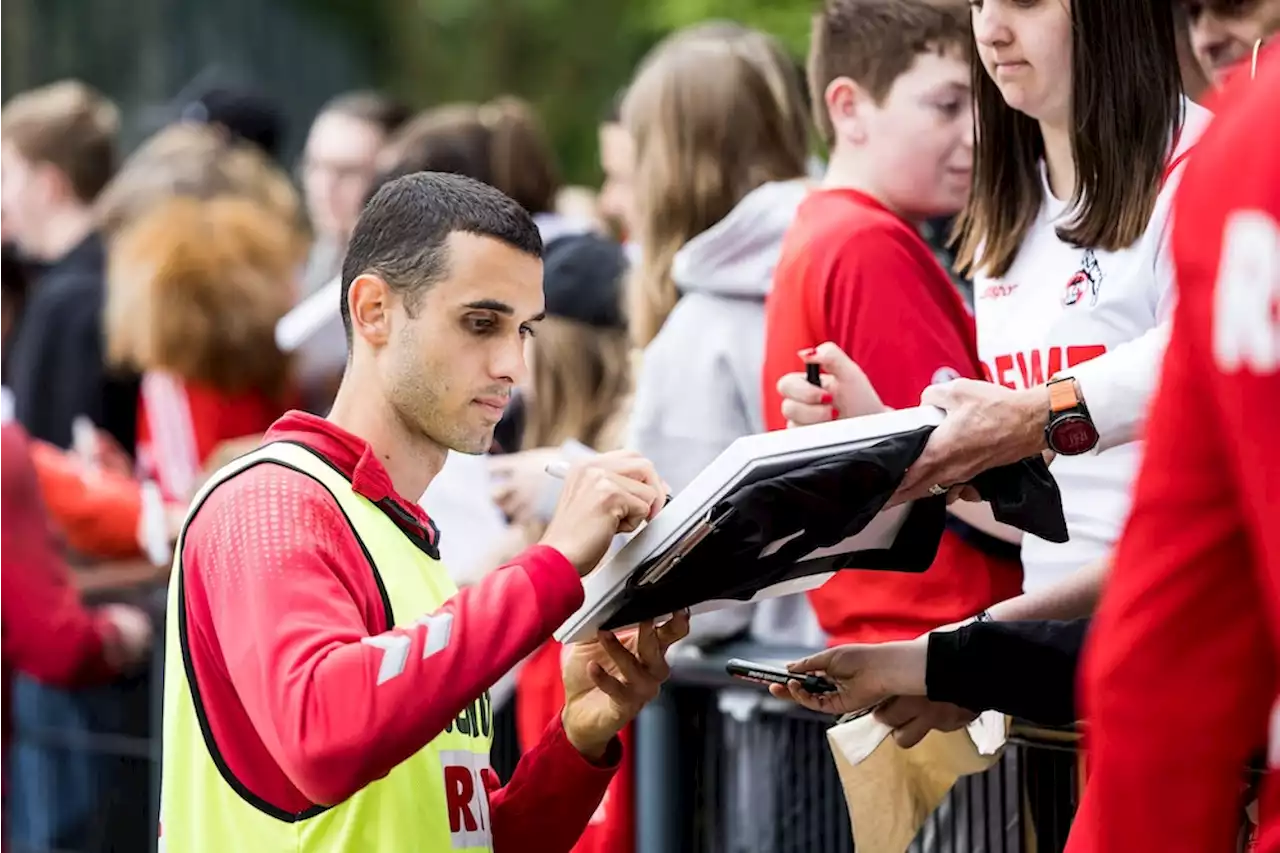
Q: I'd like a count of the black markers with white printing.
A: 1